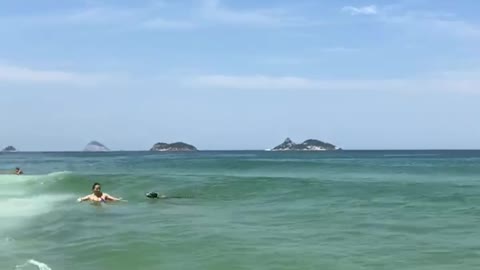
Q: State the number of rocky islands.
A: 4